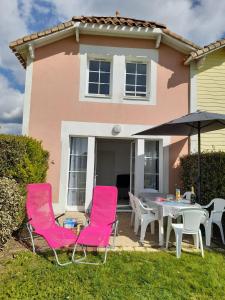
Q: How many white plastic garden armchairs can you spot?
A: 5